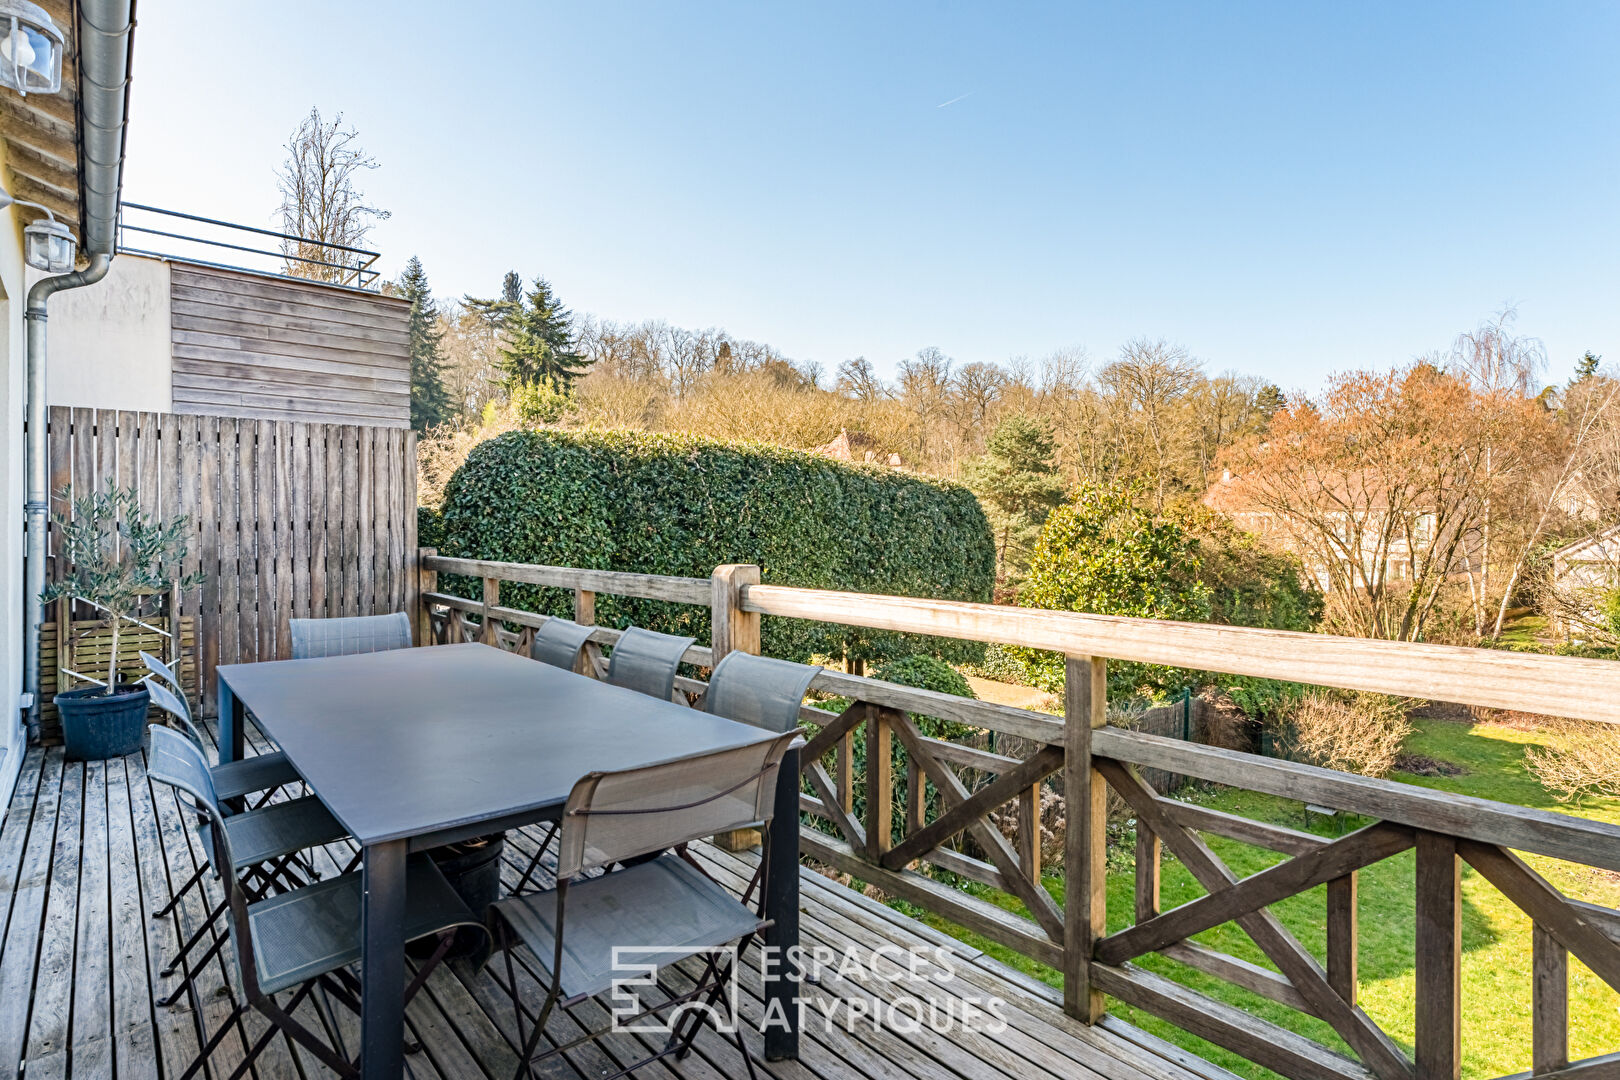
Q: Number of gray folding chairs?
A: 8